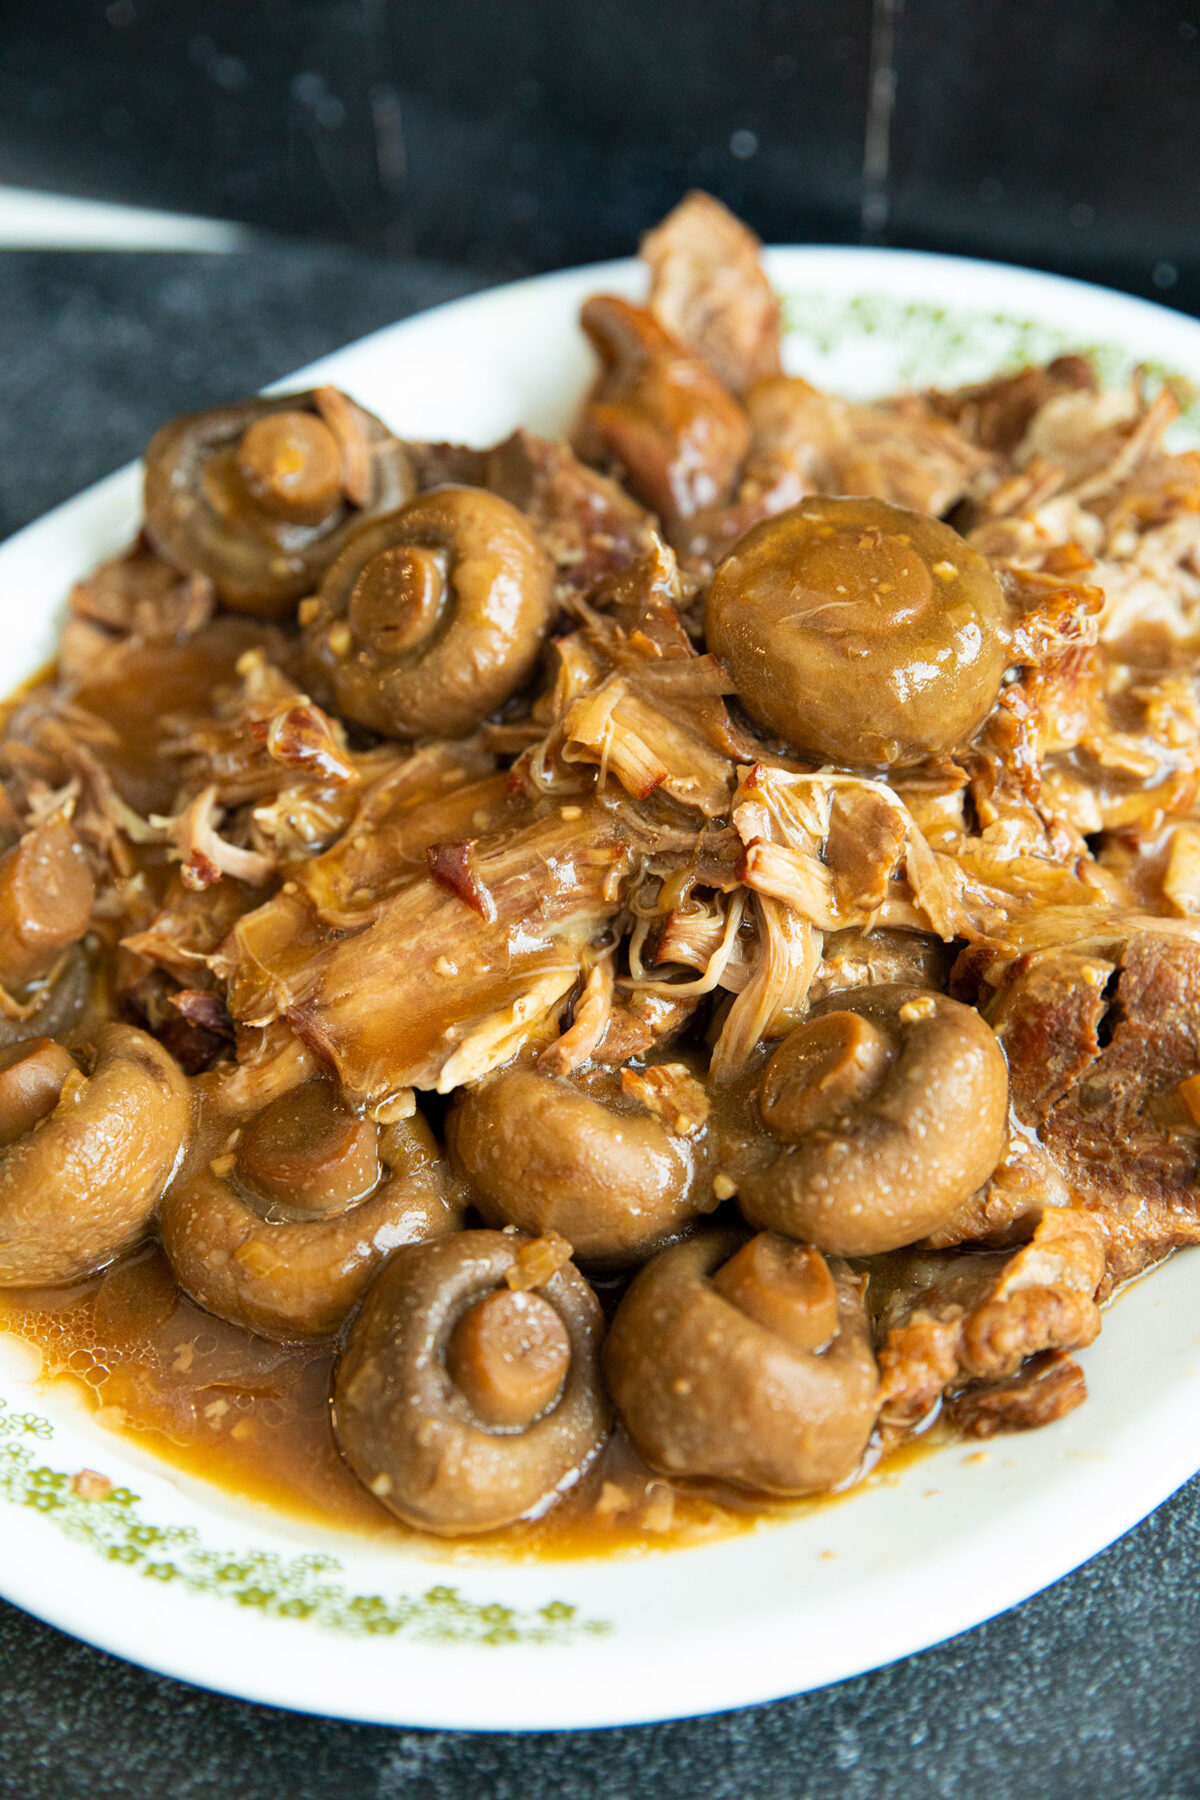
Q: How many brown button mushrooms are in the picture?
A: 10